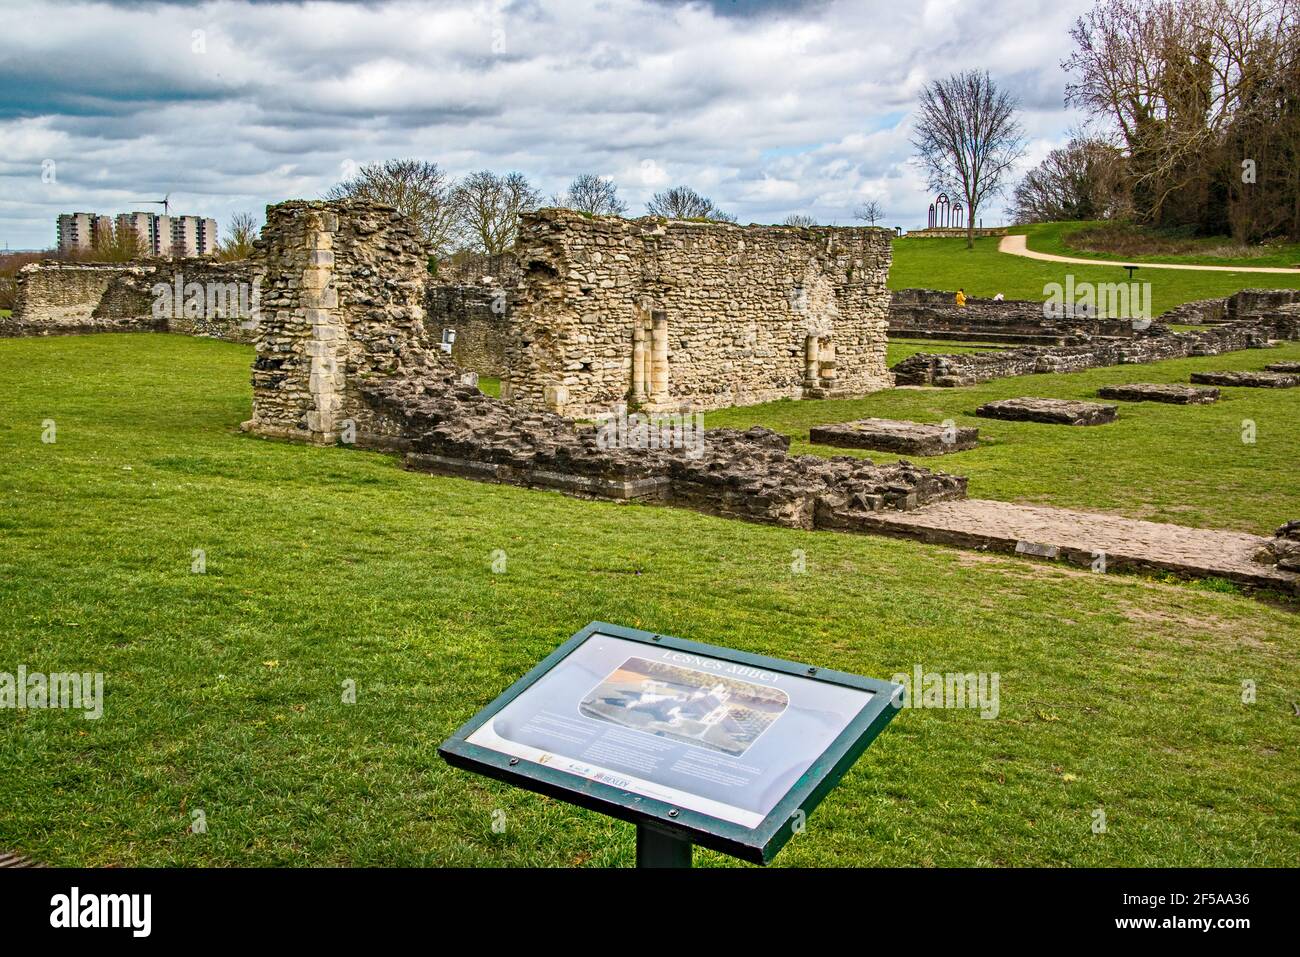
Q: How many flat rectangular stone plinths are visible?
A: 5